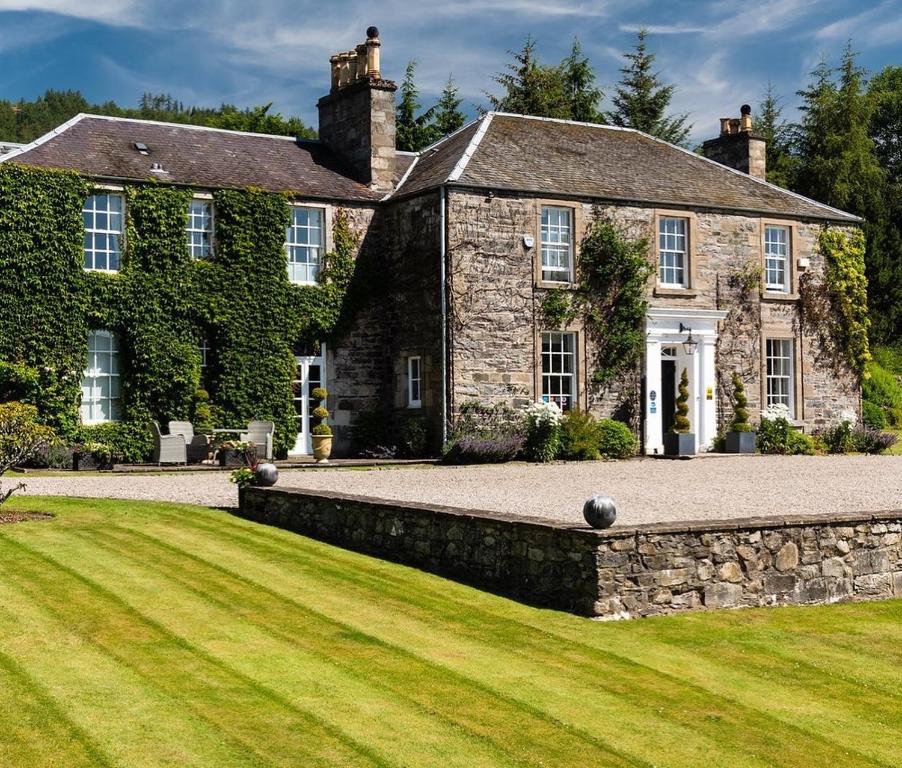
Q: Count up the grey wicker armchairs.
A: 3